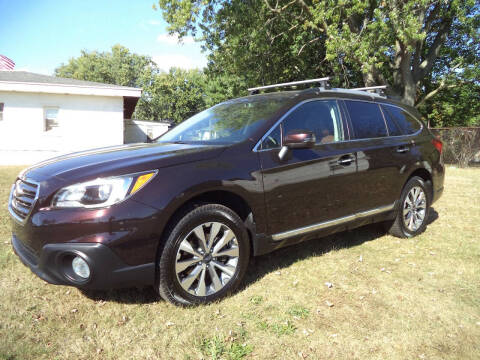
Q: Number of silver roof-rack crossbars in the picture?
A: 2